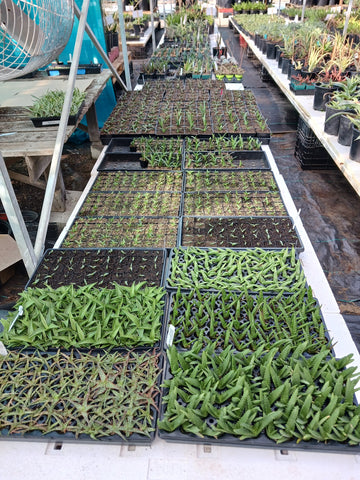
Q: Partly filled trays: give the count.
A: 3